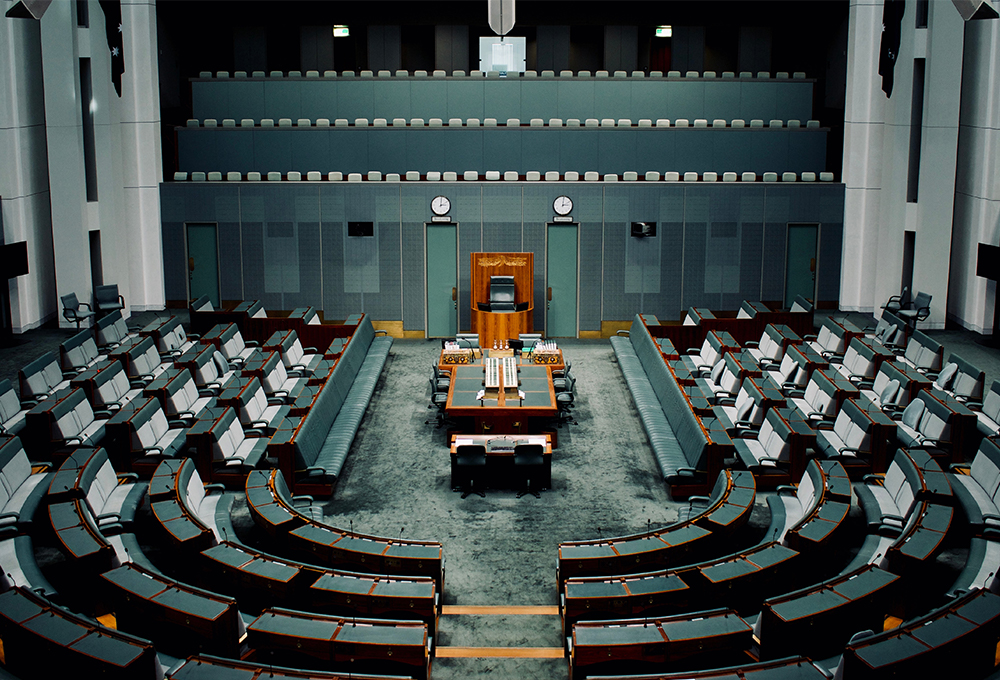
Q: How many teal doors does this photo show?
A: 4